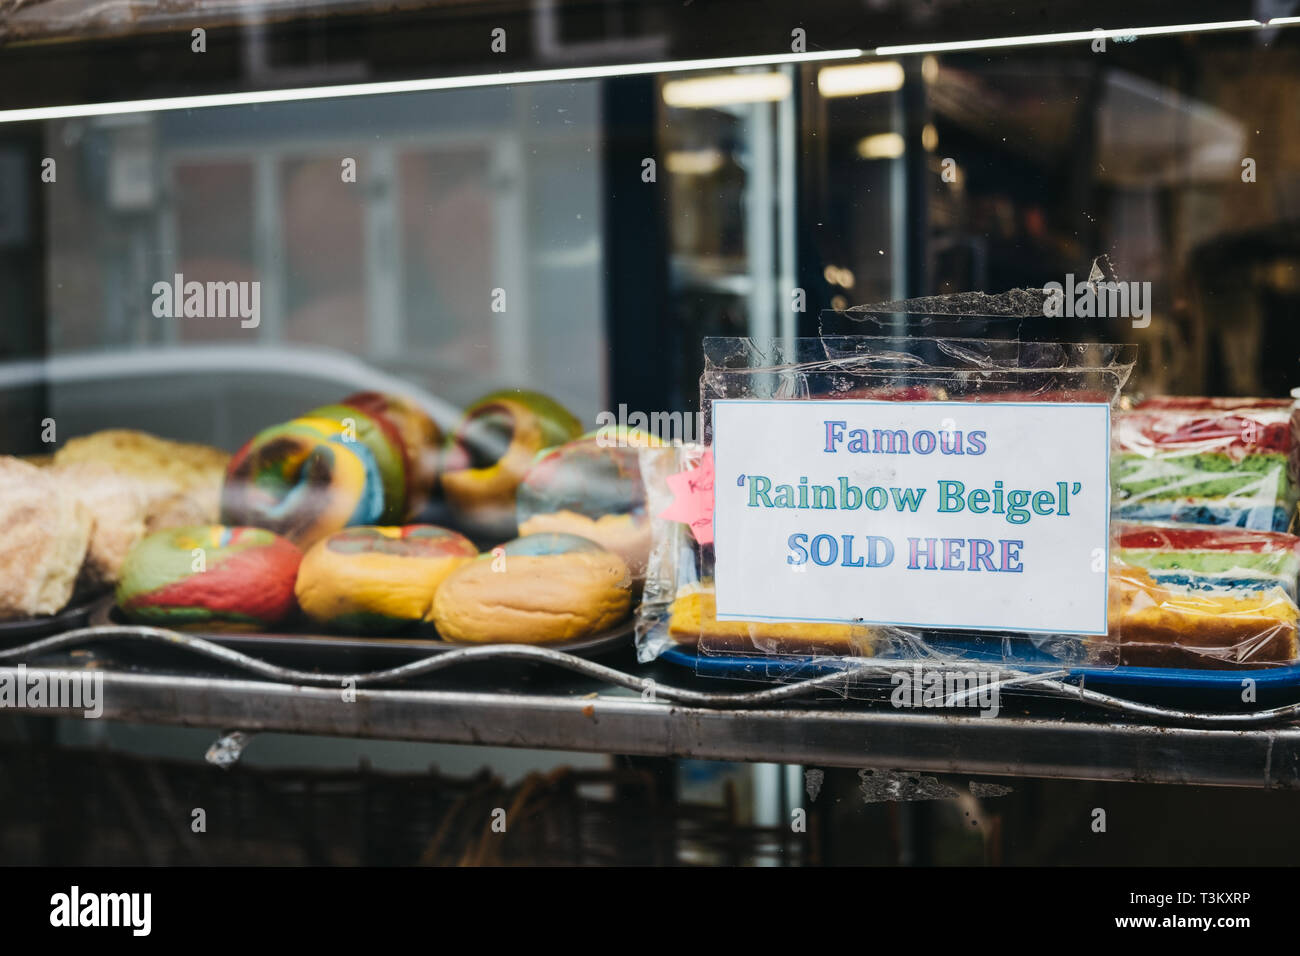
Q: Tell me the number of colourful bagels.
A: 8